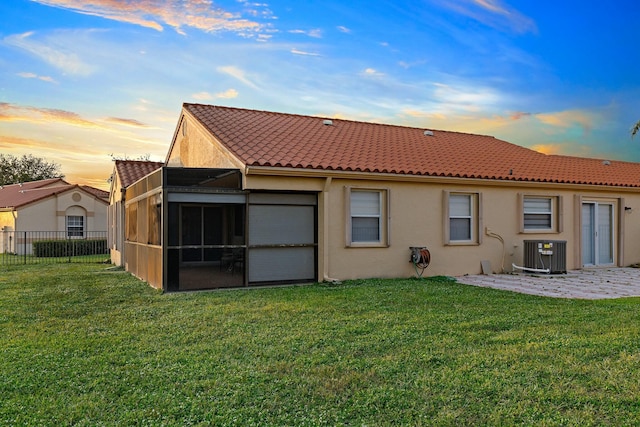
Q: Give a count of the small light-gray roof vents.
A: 3